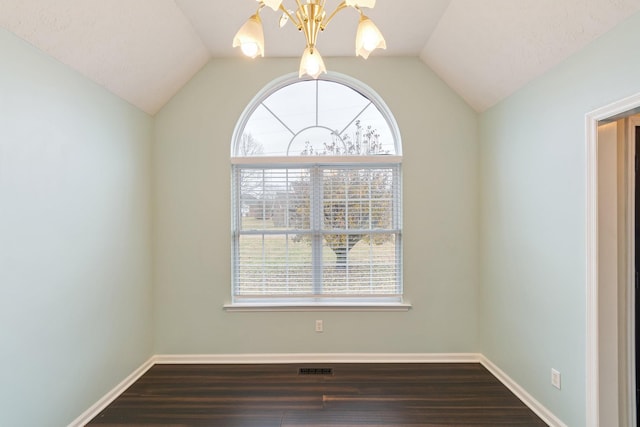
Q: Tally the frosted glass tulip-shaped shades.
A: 5